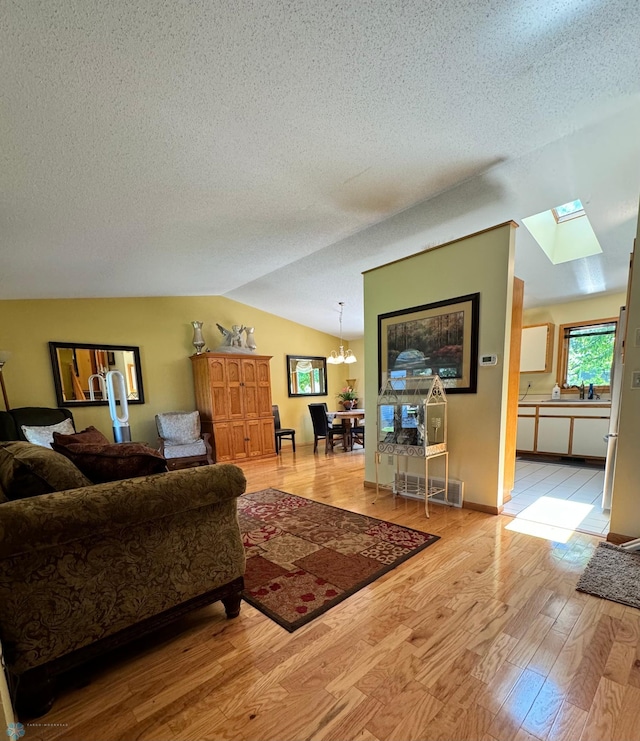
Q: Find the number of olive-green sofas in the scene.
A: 1